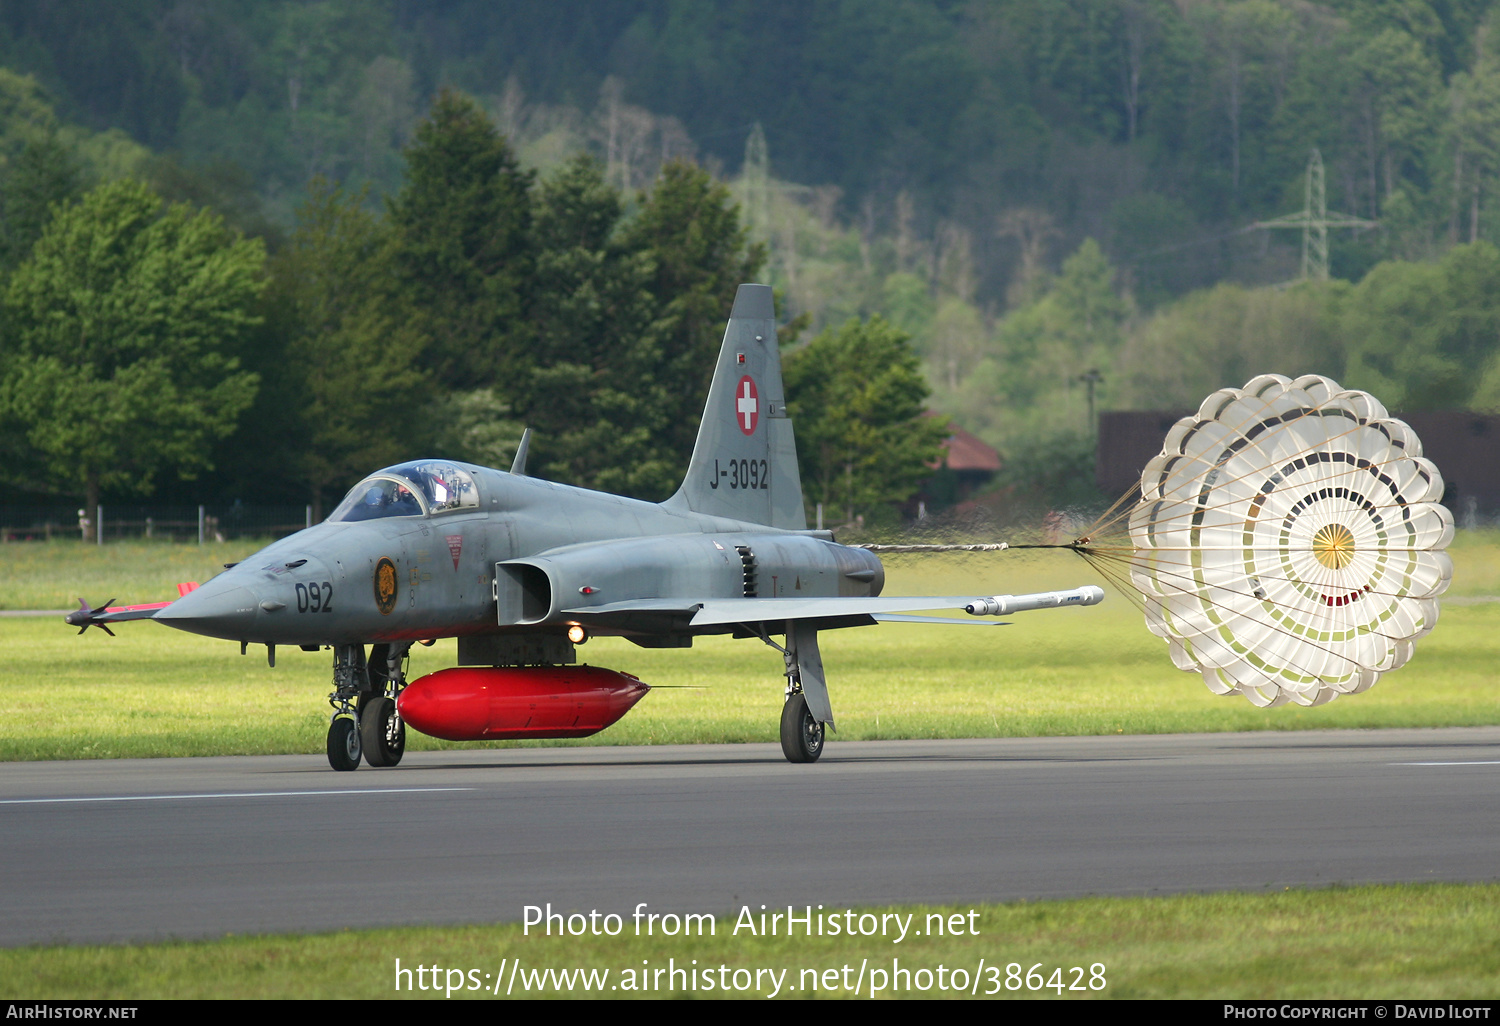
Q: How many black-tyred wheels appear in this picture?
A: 3